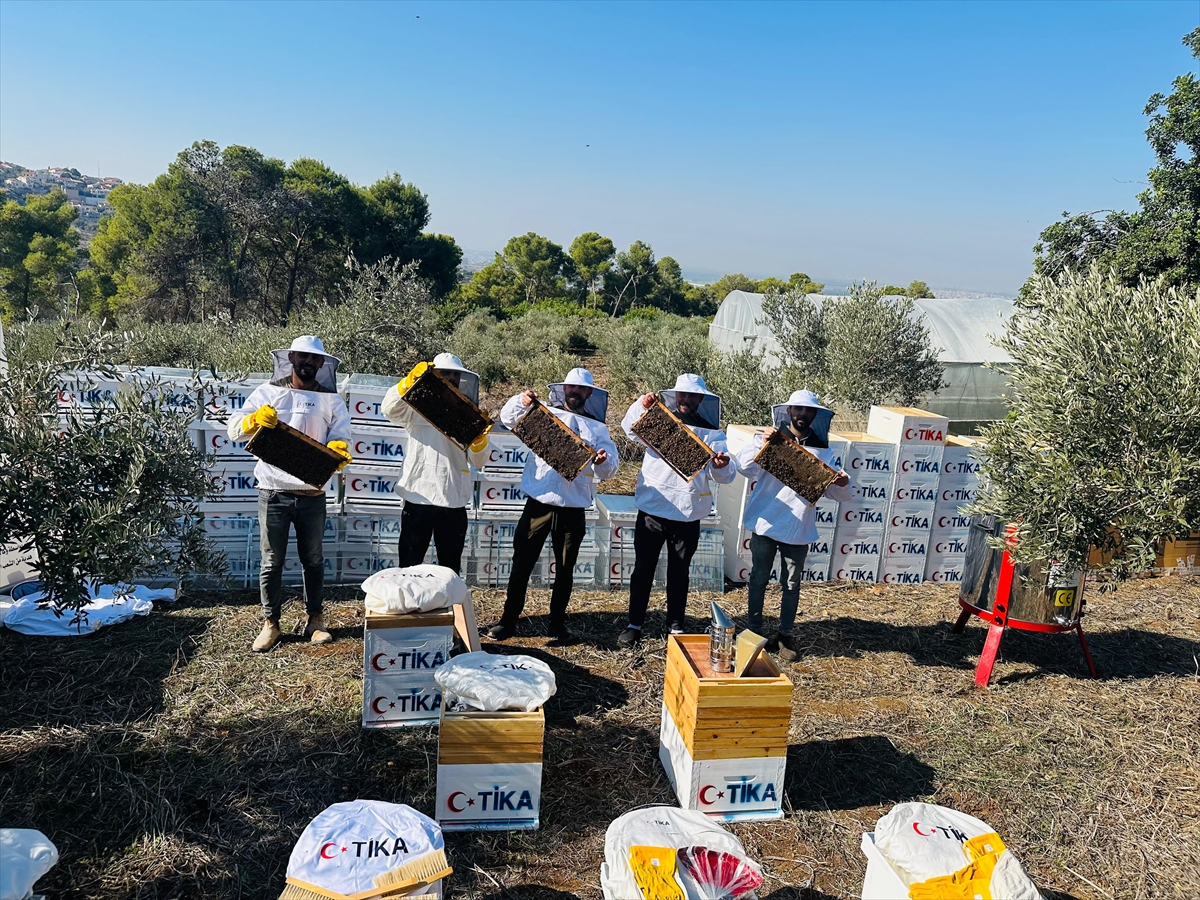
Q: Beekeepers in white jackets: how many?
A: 5